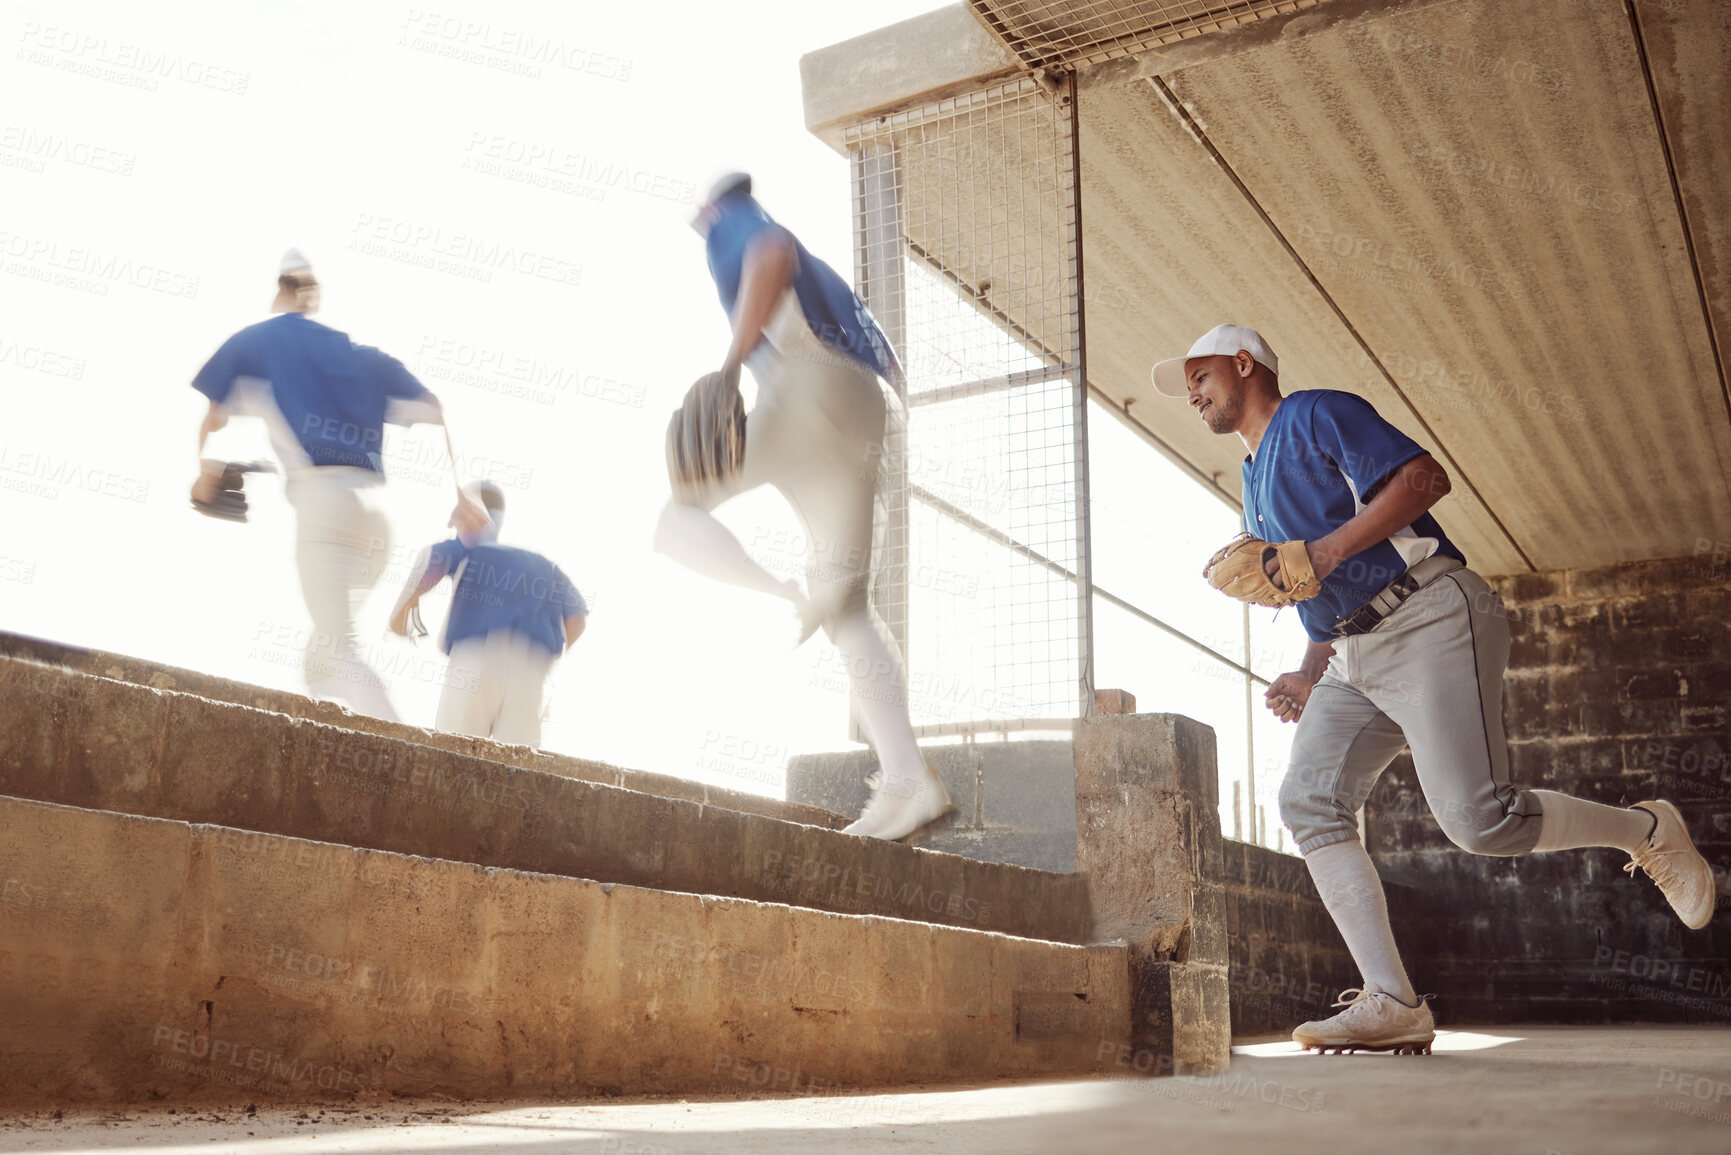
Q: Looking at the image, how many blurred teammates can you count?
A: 3